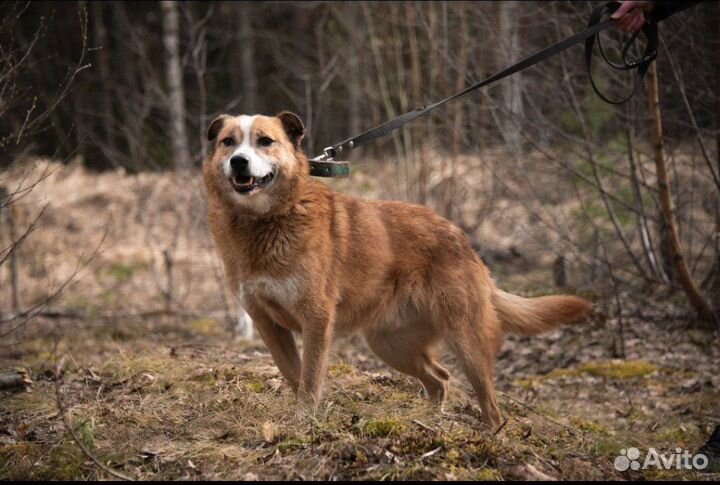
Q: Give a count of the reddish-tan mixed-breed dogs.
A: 1